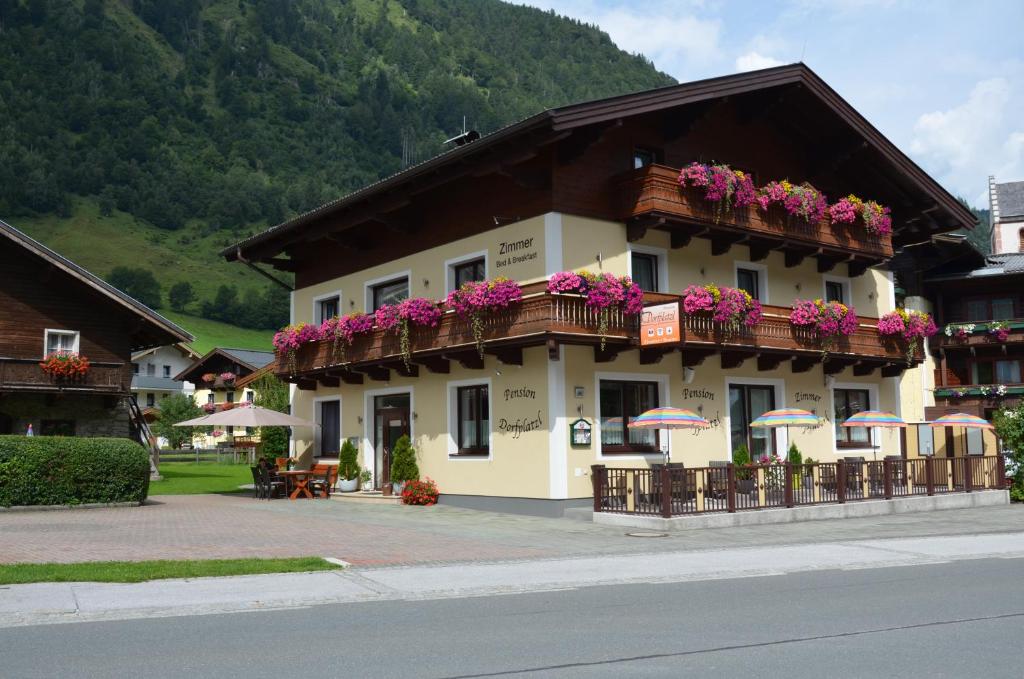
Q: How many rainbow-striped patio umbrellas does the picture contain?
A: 4